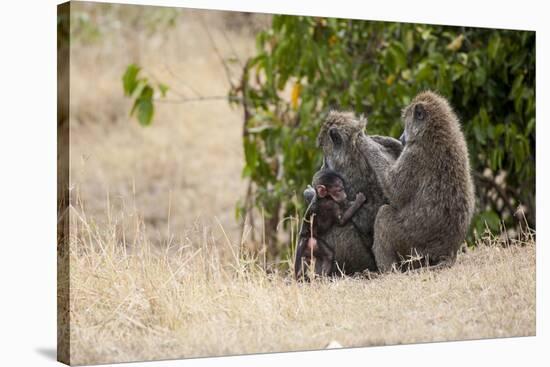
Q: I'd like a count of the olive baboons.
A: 3